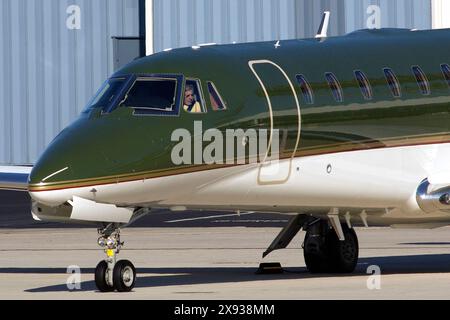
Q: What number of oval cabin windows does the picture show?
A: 6